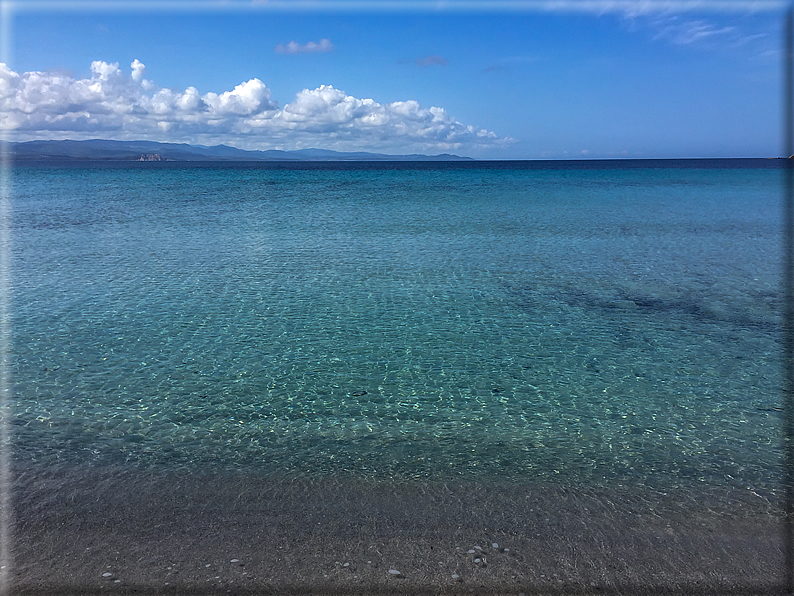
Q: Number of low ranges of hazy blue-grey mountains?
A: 1